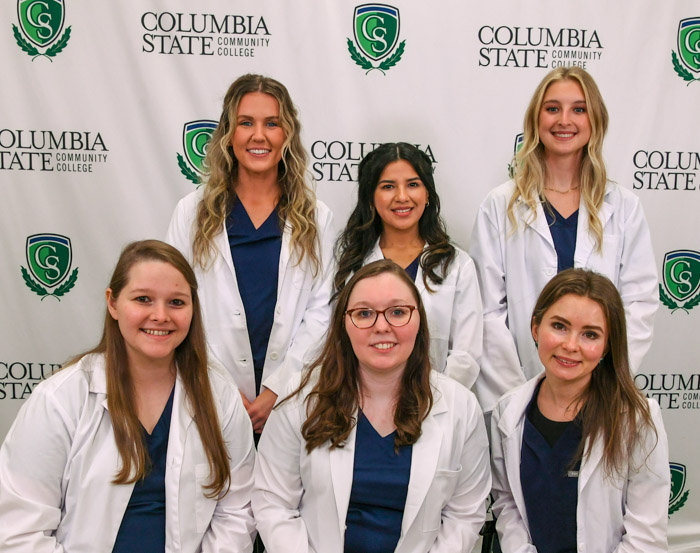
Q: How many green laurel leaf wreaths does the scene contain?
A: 8